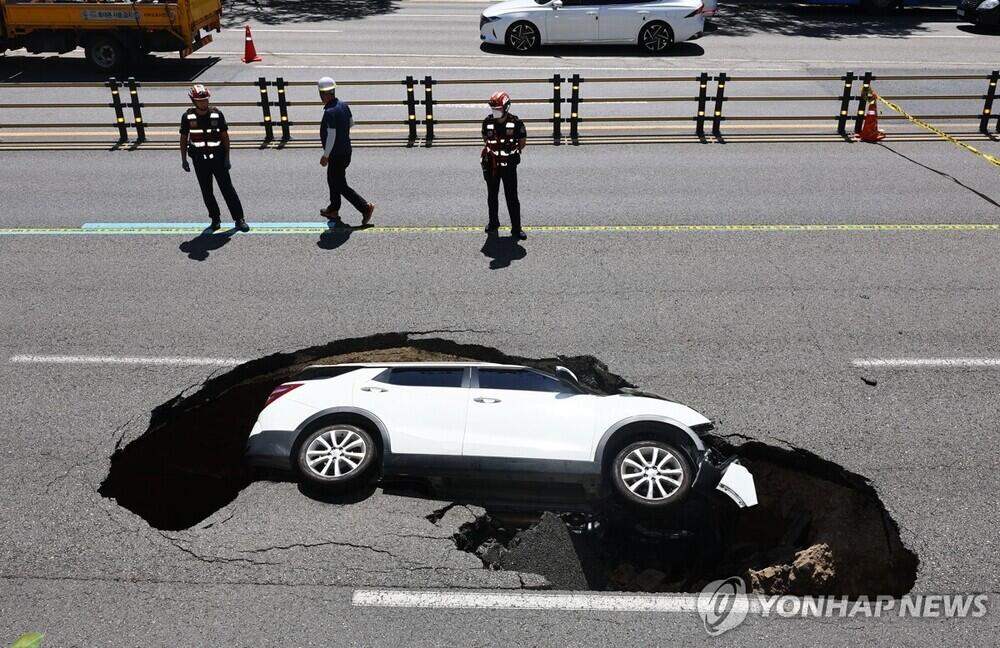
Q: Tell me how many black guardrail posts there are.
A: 13